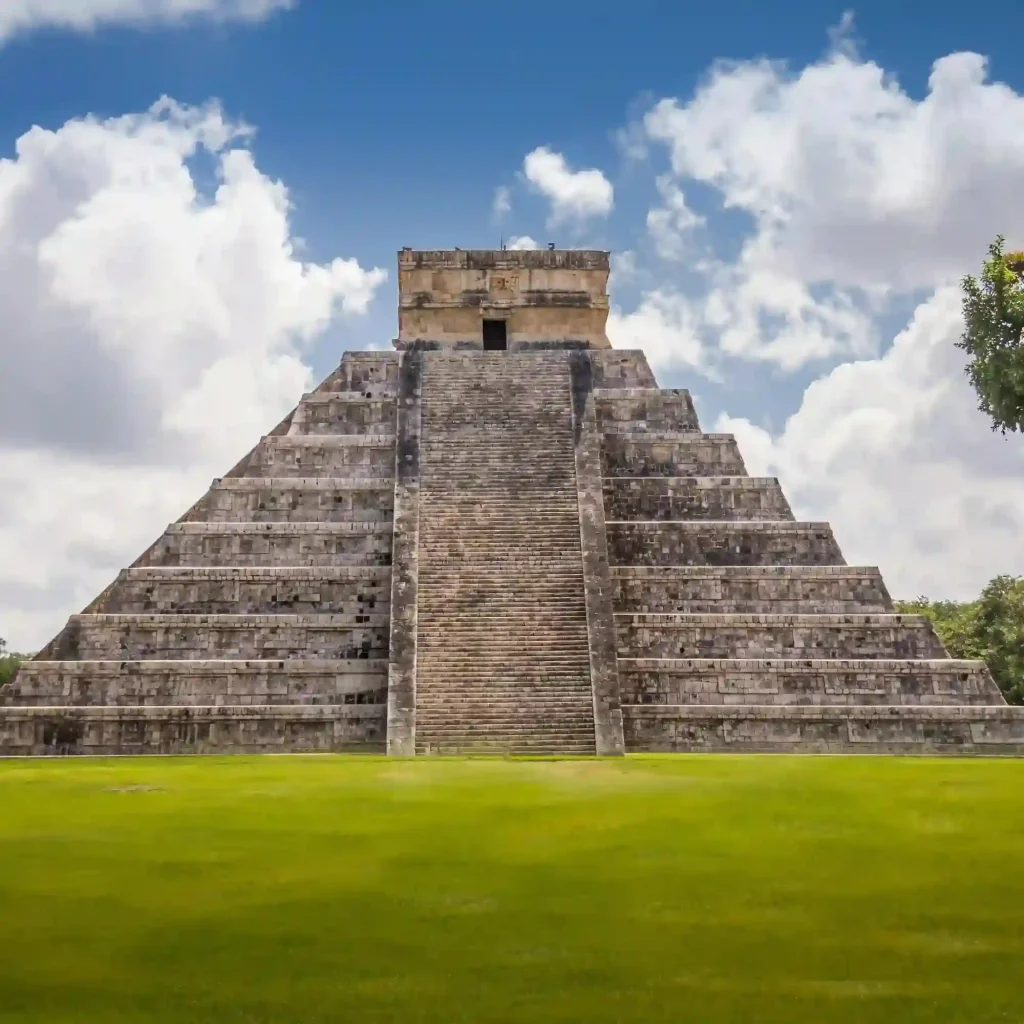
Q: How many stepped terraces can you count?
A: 9